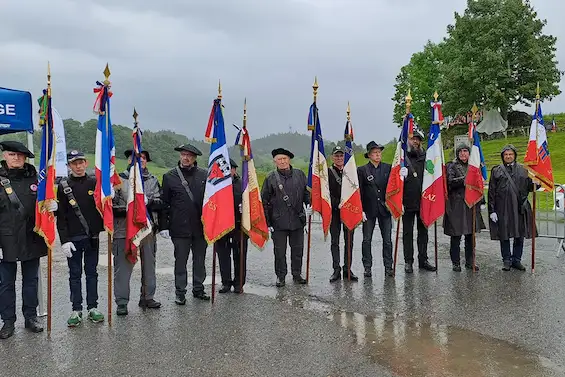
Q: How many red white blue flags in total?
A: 11